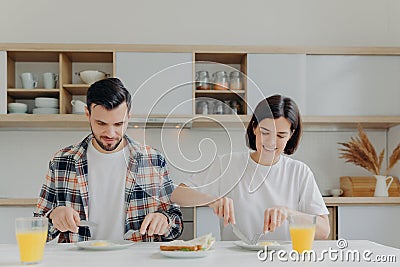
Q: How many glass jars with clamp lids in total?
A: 3